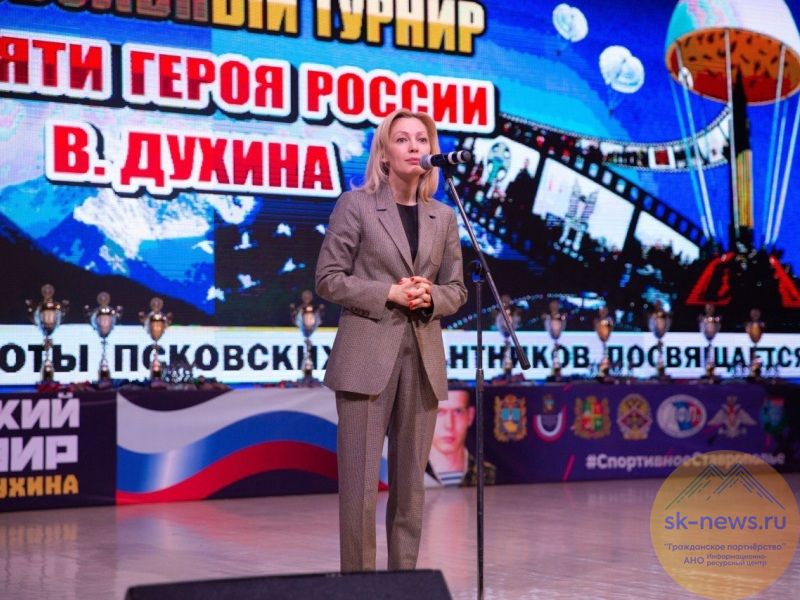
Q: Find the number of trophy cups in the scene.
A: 10